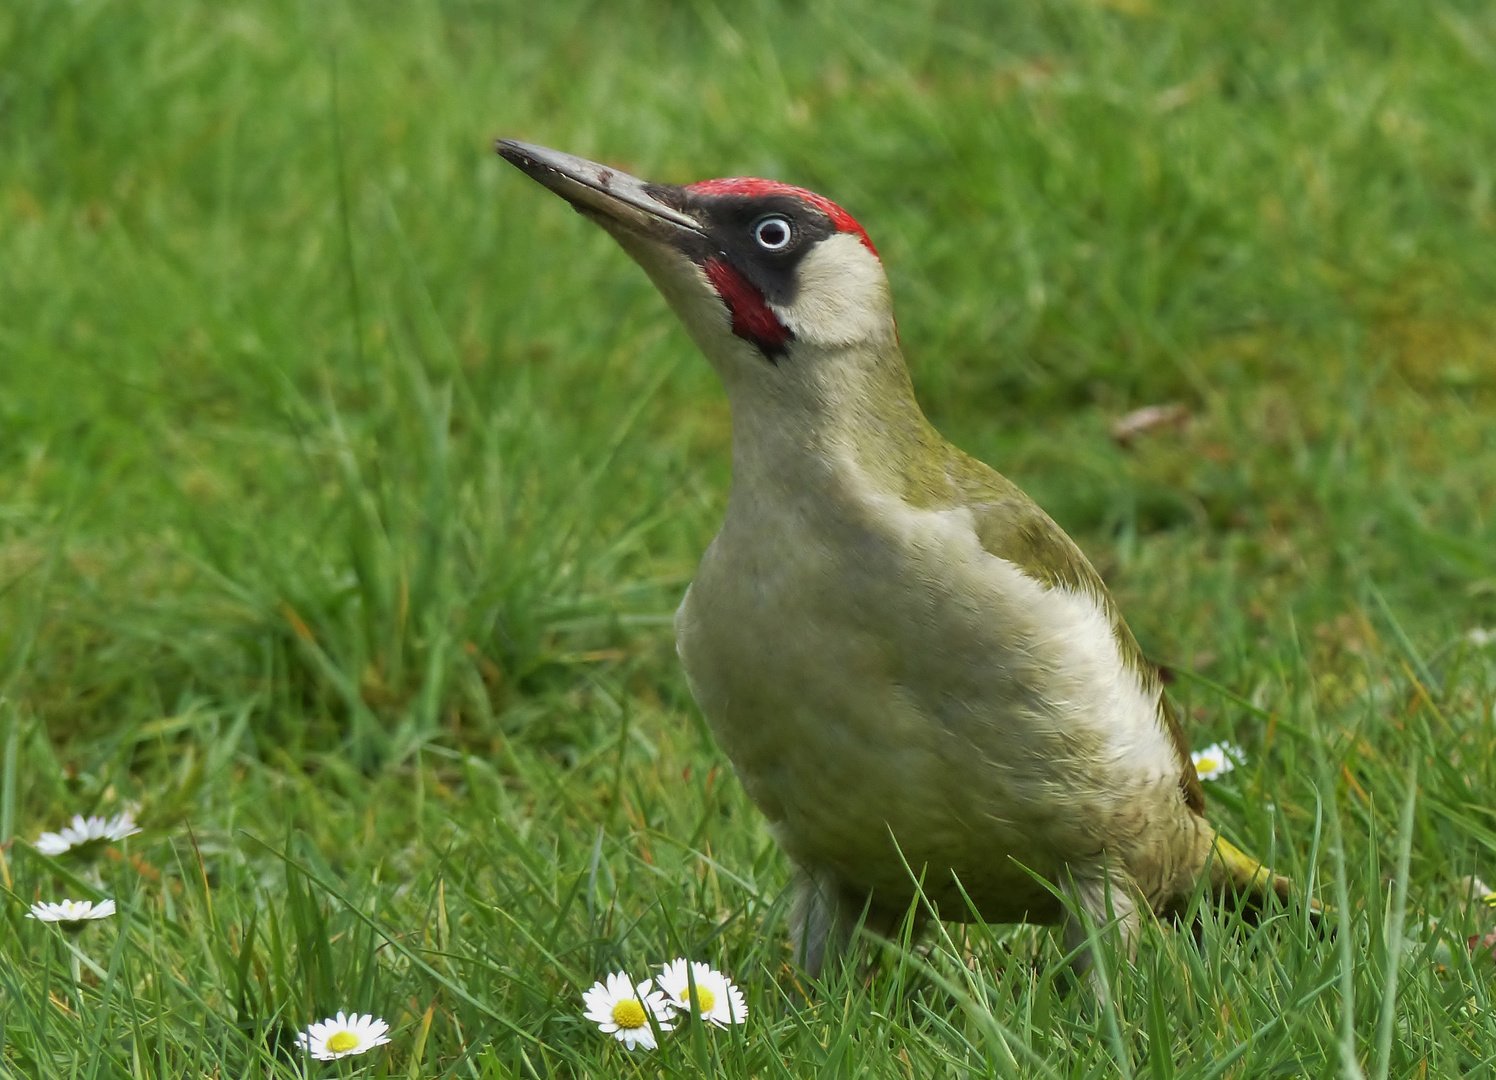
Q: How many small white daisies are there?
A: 6